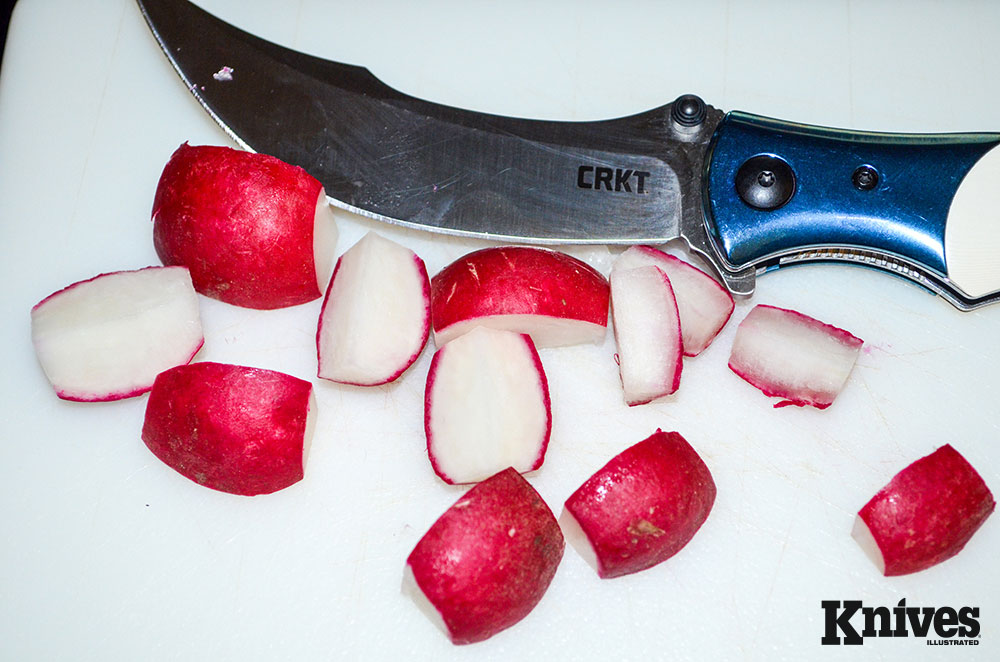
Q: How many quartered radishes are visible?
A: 12